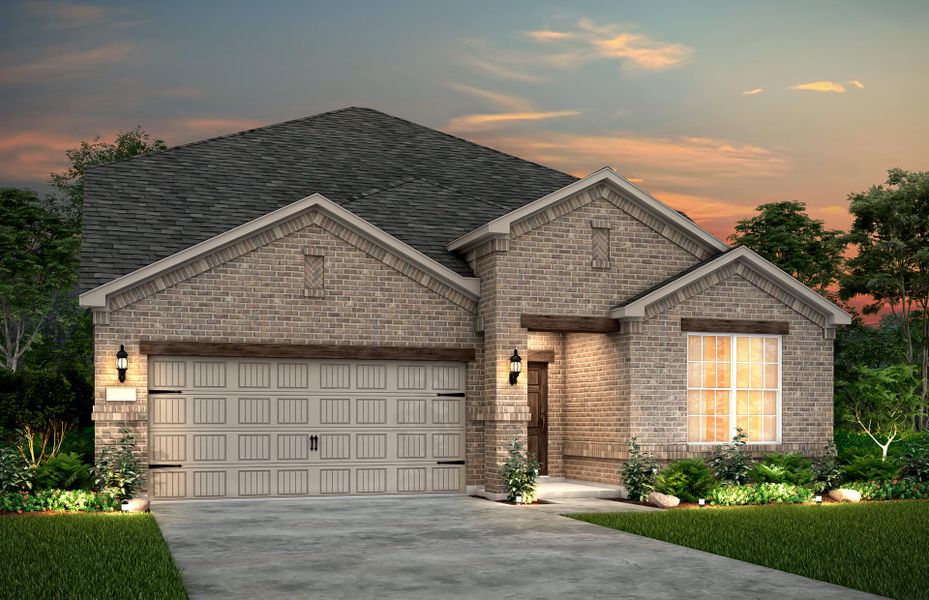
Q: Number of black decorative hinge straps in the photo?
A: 4